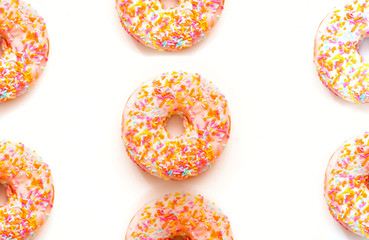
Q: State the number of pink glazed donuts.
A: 7